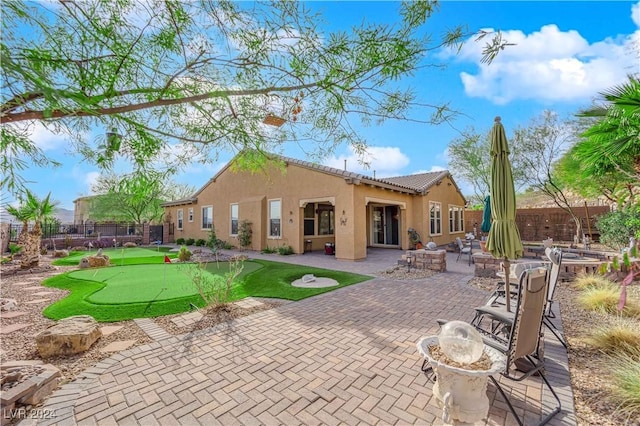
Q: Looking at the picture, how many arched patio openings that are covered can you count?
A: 2